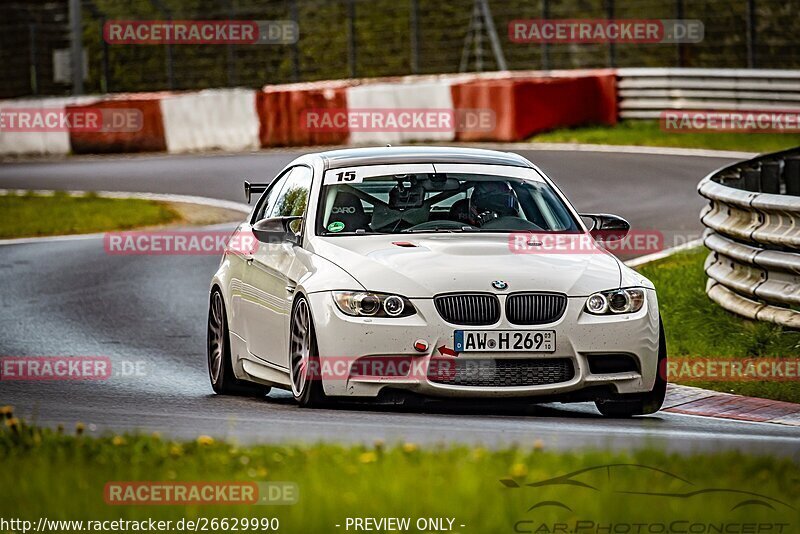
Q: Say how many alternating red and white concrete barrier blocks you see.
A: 6